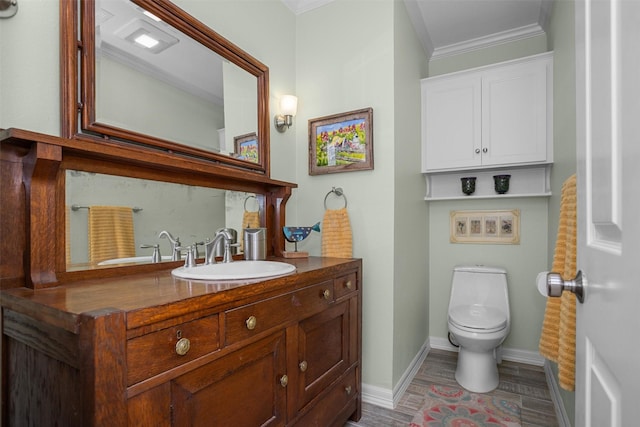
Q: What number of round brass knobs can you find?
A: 7